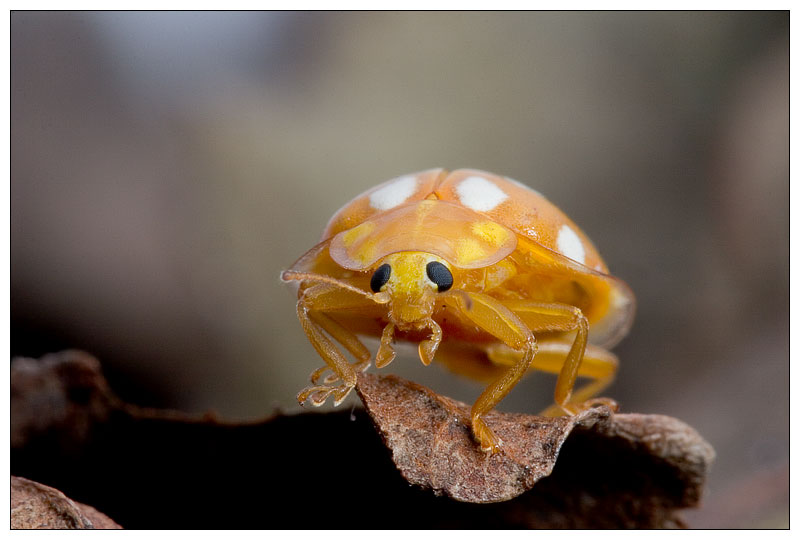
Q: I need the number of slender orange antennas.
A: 2